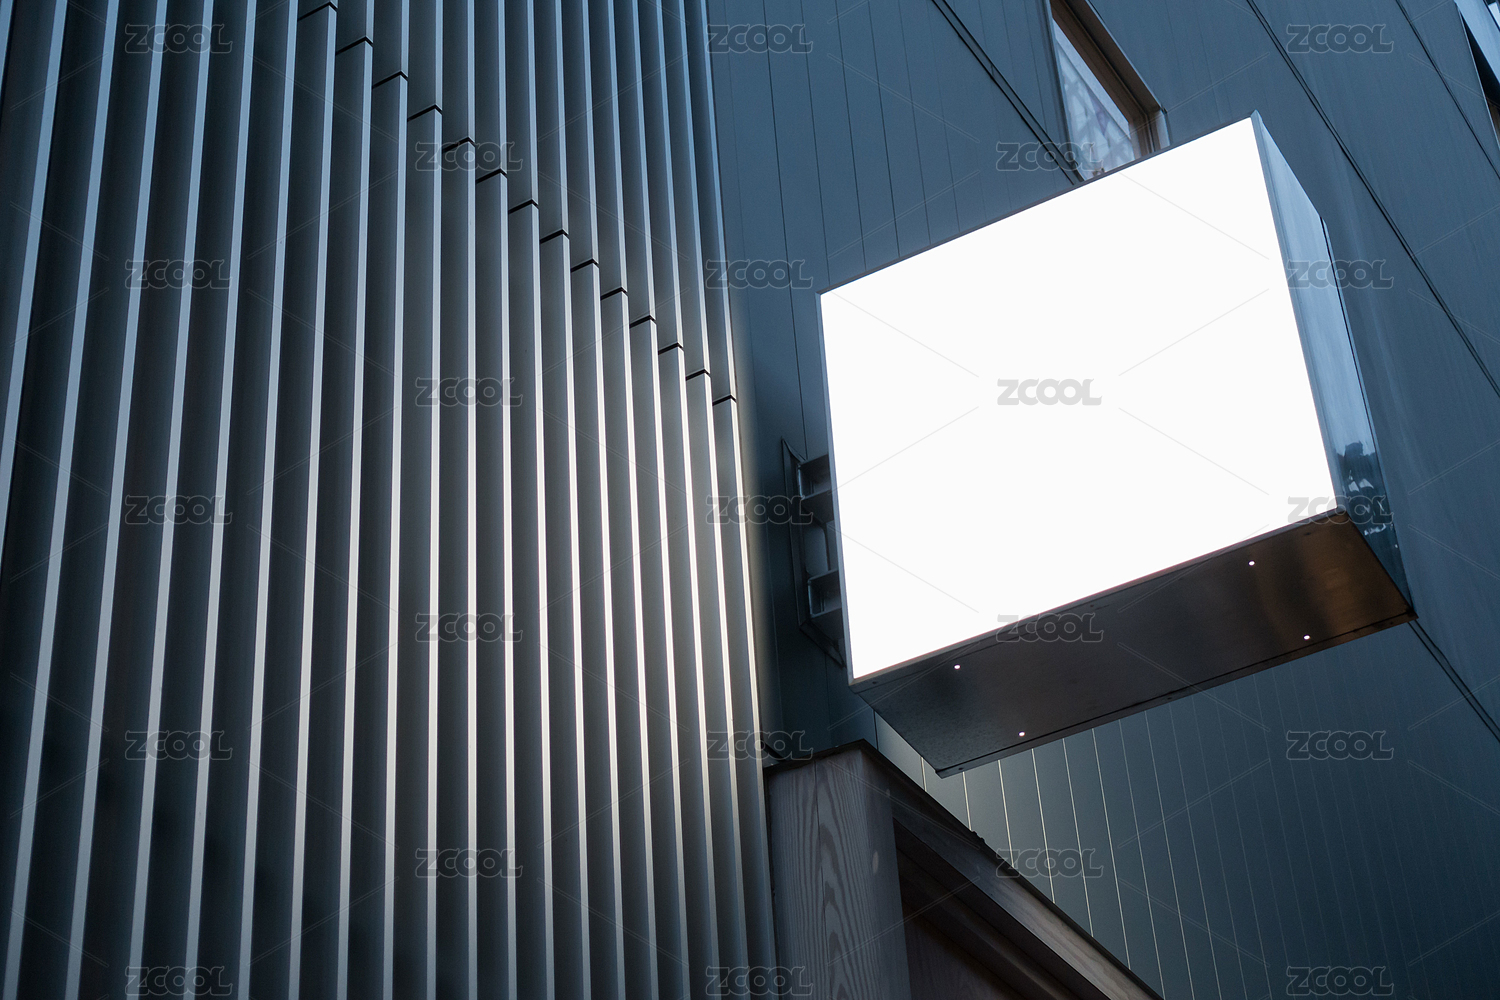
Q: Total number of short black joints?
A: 14